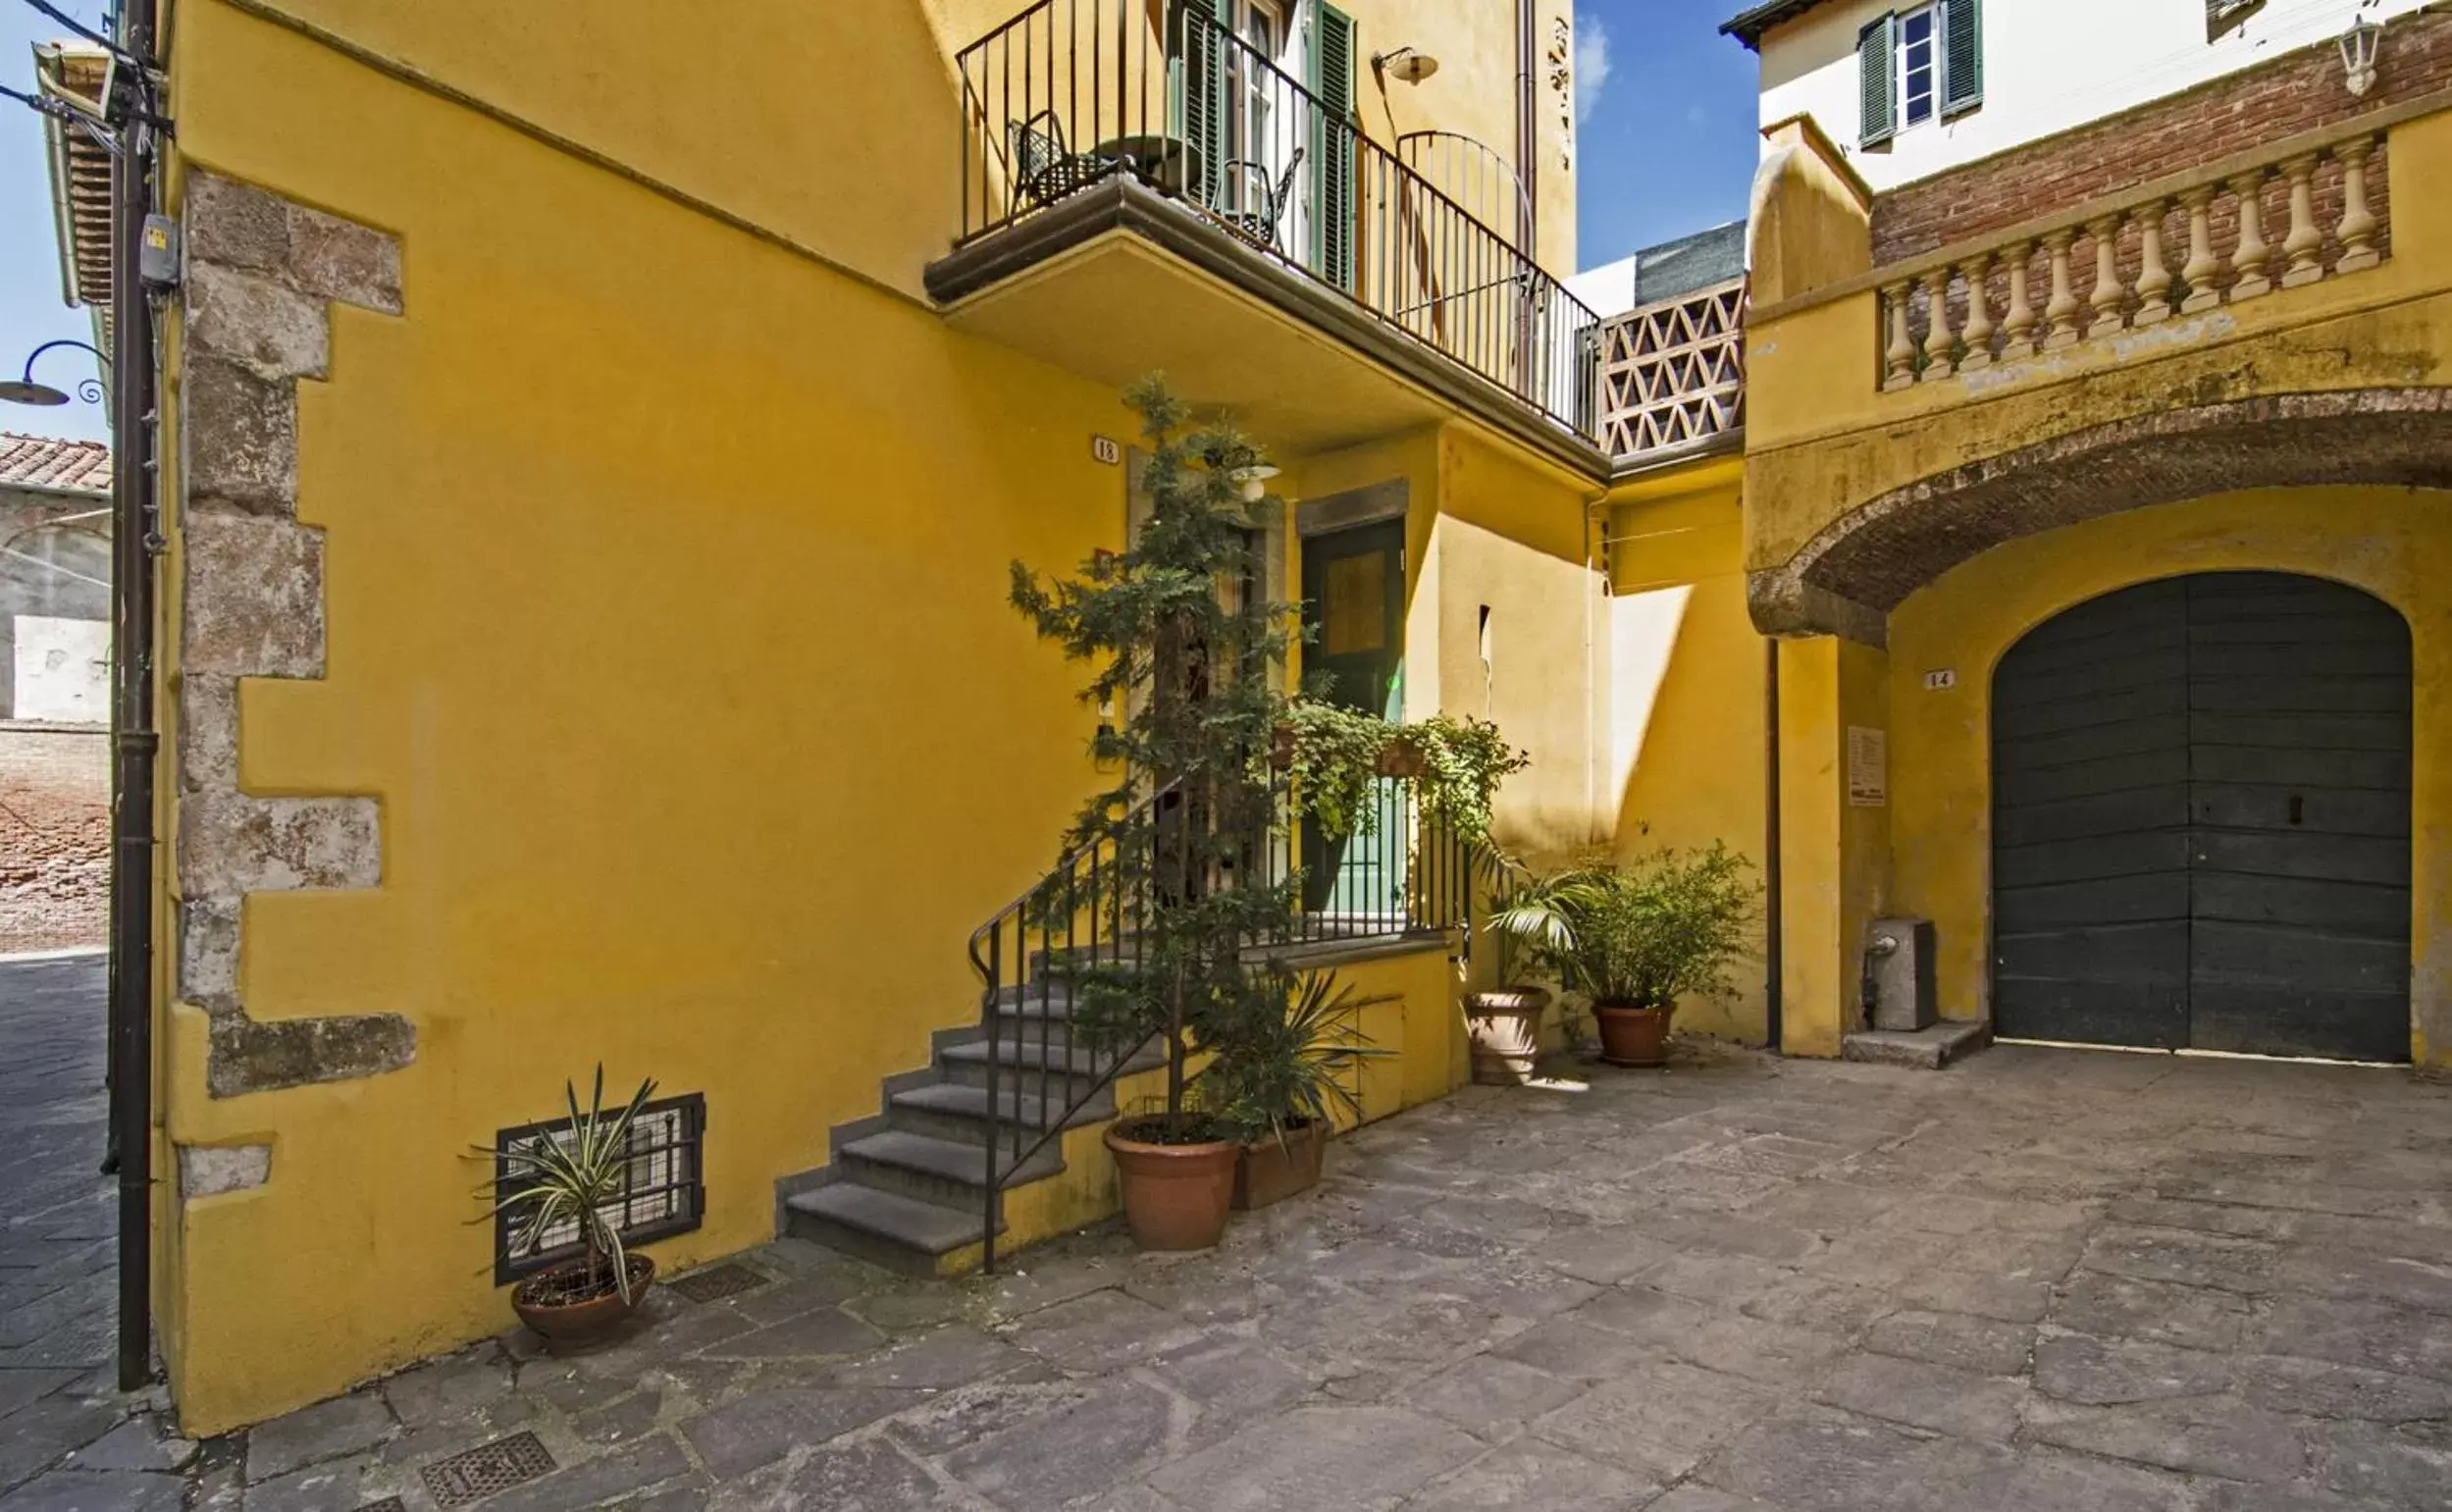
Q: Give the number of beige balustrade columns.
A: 11